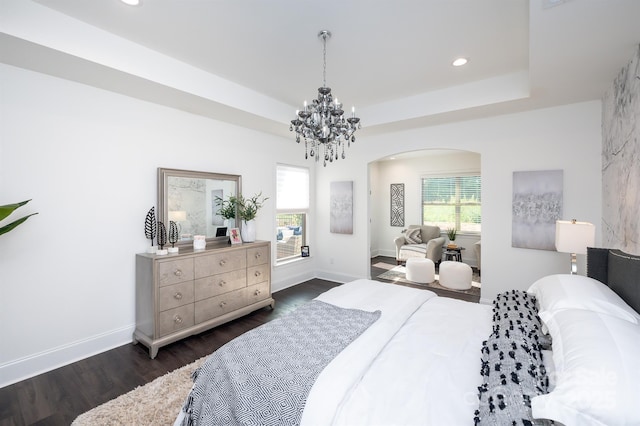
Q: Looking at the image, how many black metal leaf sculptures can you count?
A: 3